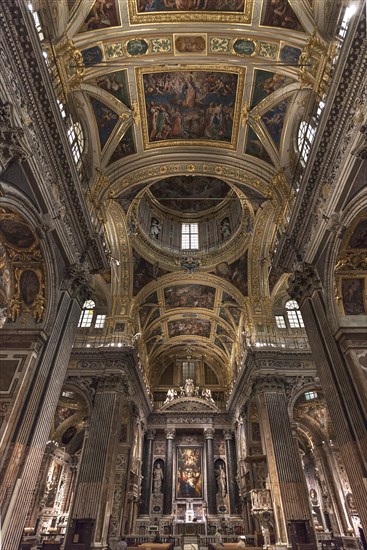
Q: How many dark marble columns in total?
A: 4